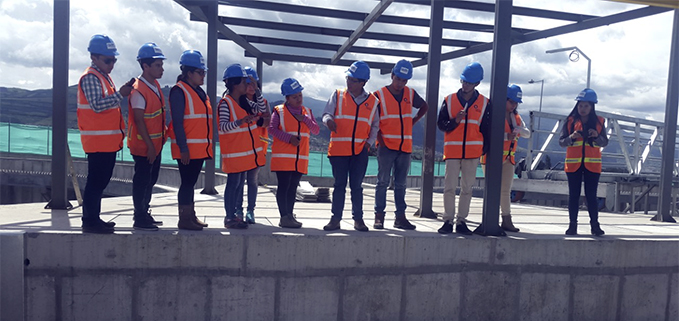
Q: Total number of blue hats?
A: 11